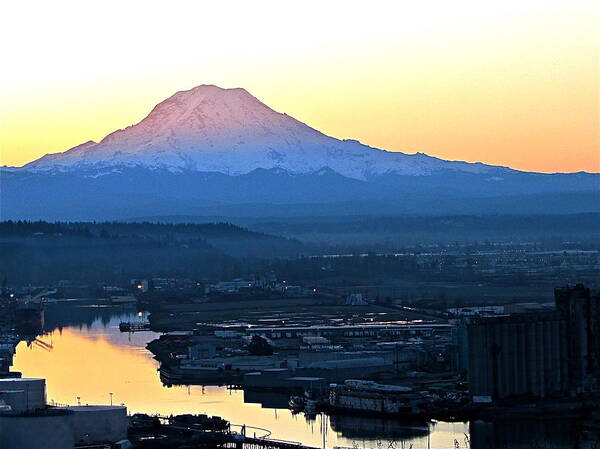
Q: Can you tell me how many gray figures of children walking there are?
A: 0